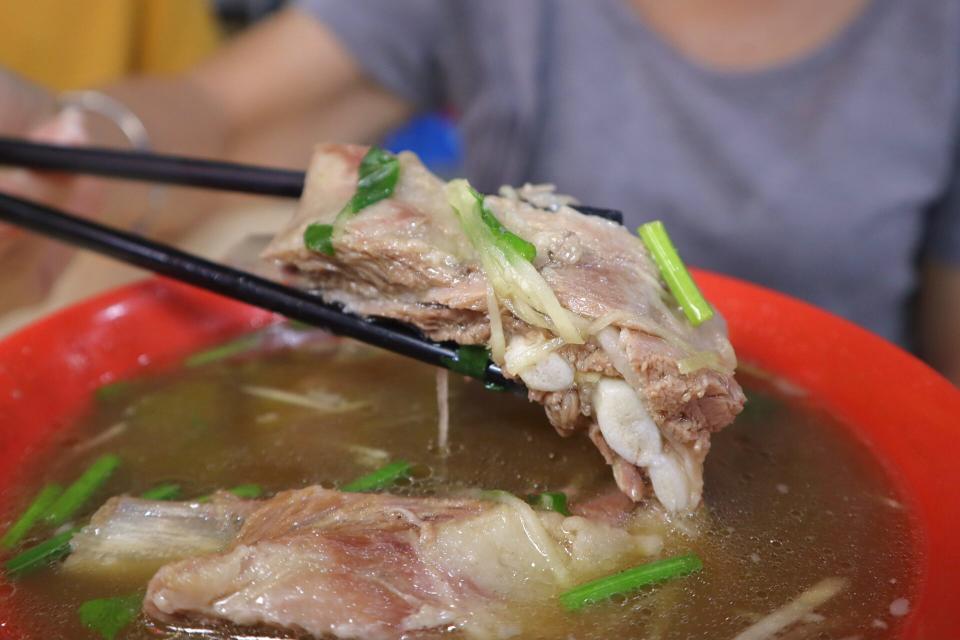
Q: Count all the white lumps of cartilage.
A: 3